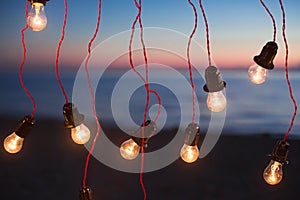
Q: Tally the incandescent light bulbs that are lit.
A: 8